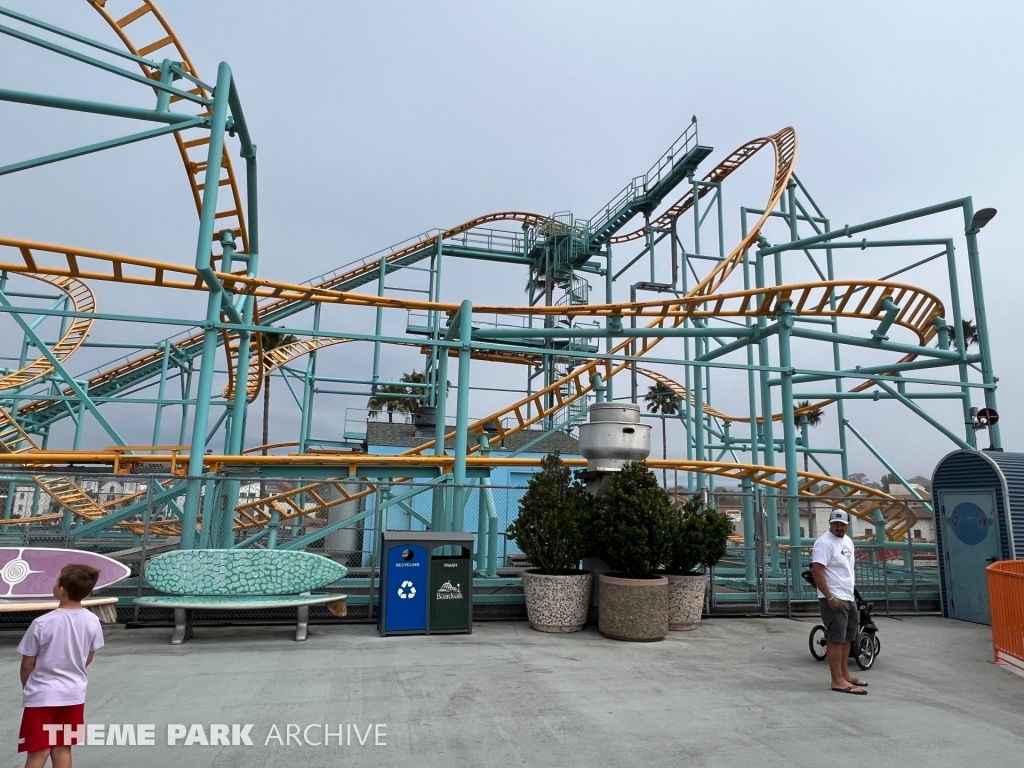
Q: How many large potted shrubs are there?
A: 3